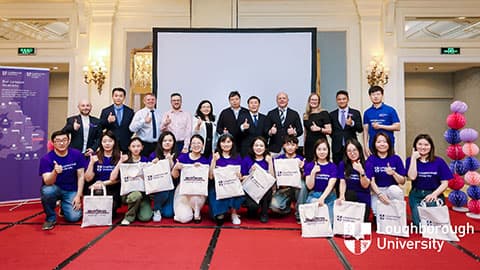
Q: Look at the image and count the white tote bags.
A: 11